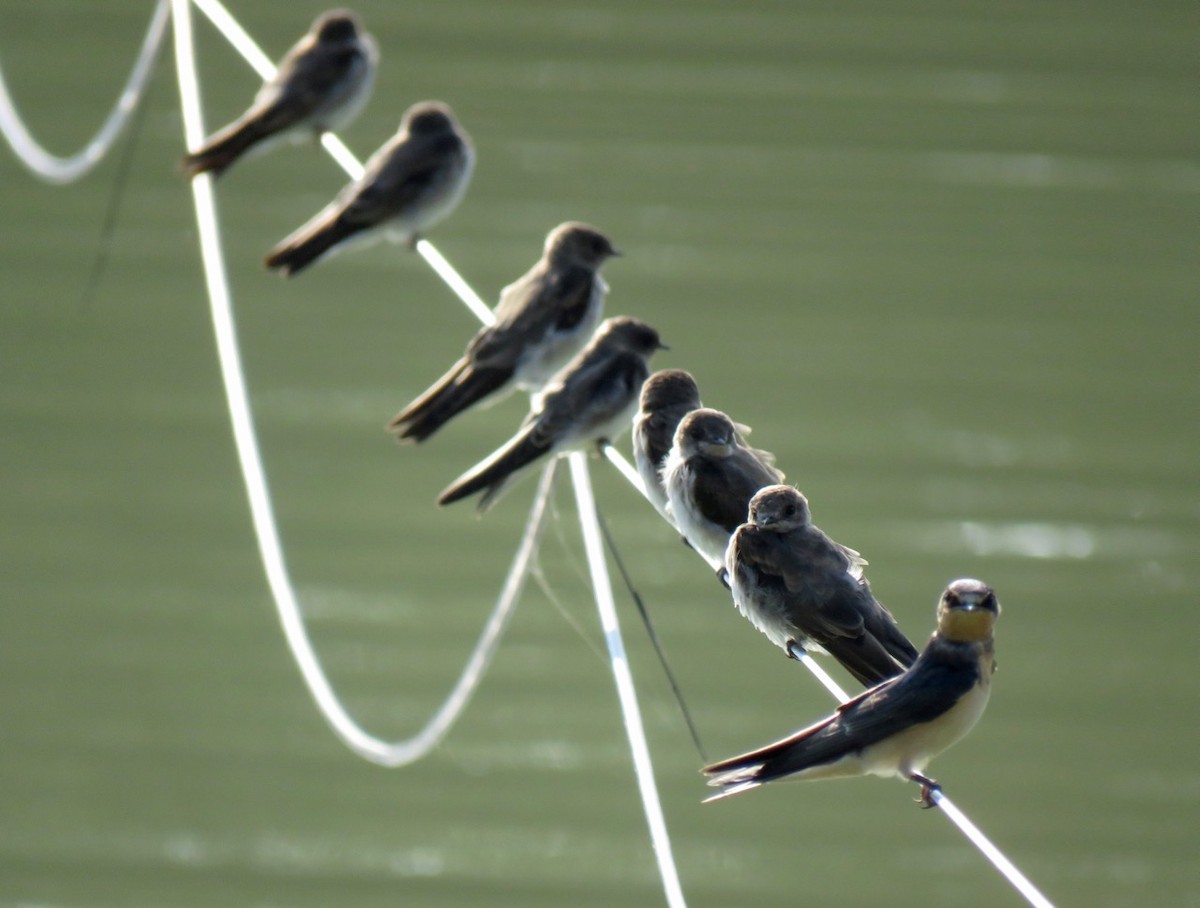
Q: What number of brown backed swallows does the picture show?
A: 7